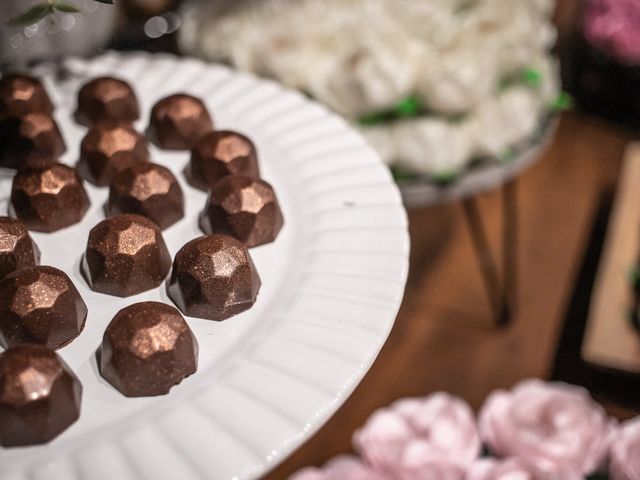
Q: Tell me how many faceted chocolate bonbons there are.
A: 15